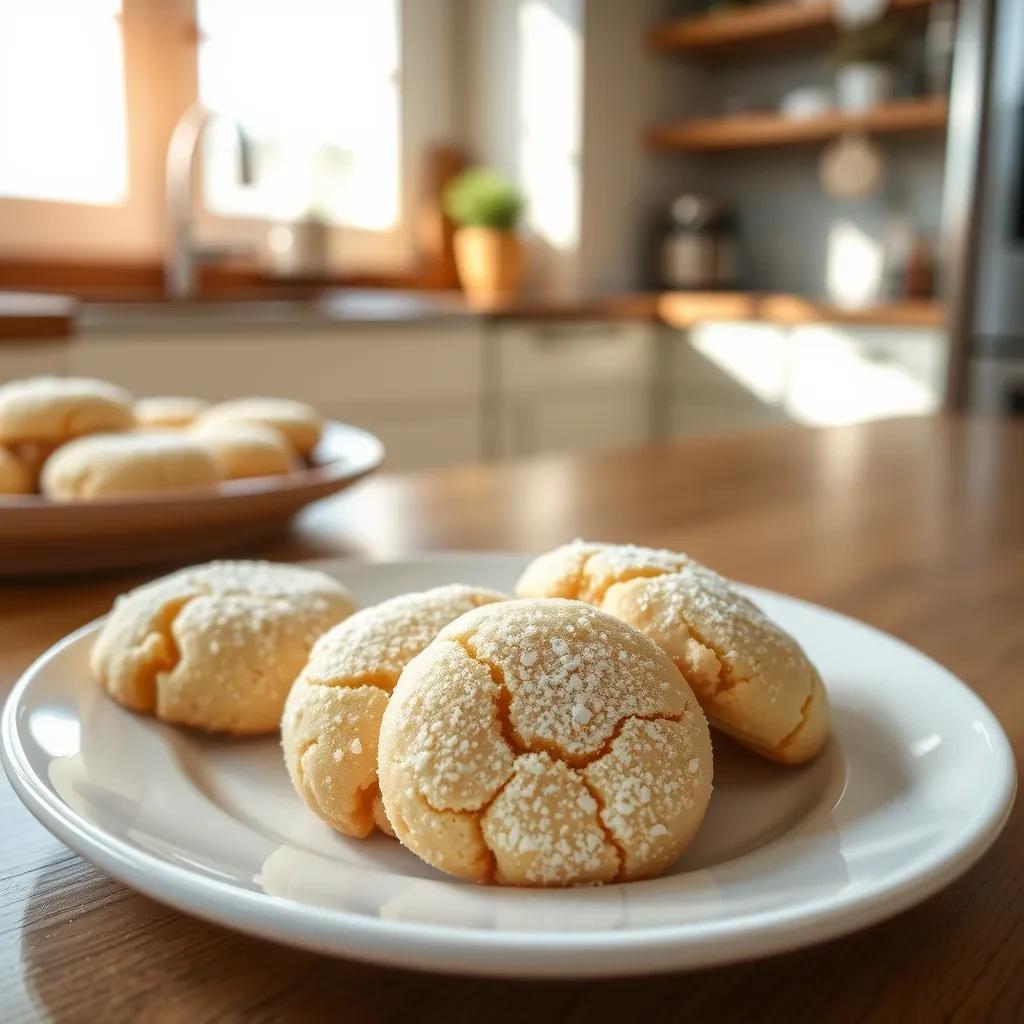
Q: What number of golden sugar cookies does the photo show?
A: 10